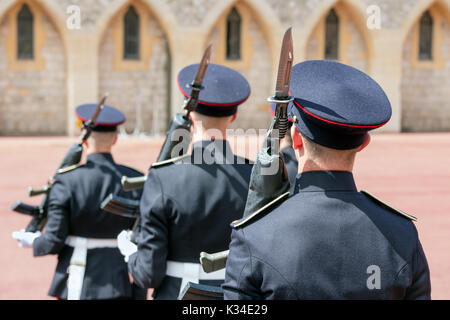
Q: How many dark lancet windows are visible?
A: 5